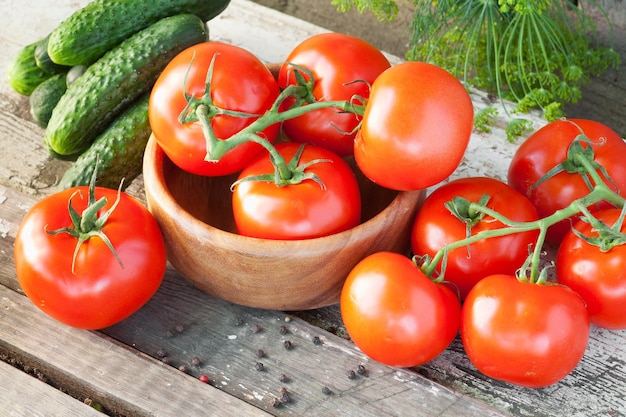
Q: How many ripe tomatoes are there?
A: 10